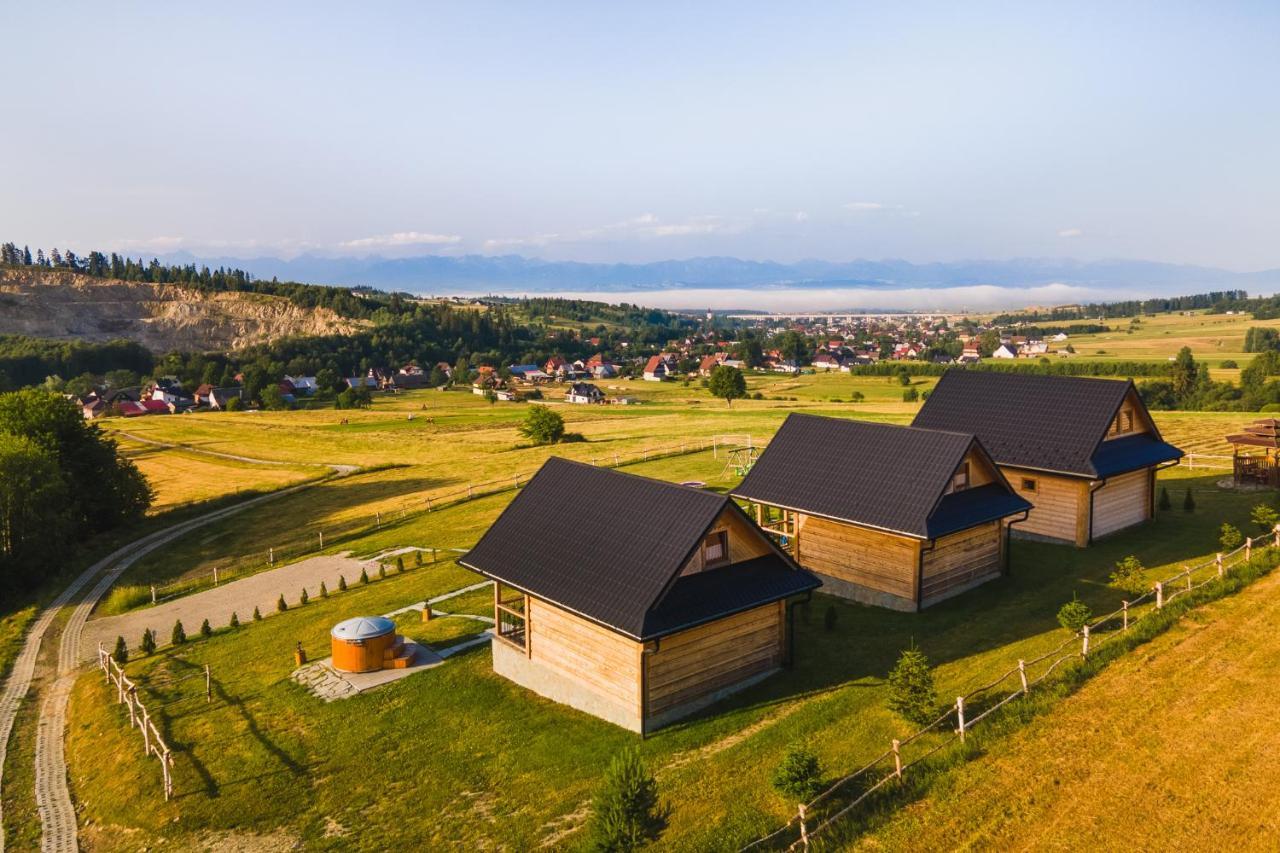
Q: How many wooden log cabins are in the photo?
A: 3